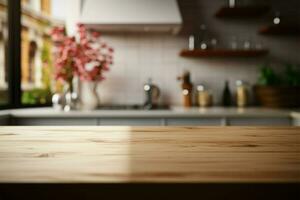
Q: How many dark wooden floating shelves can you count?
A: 3